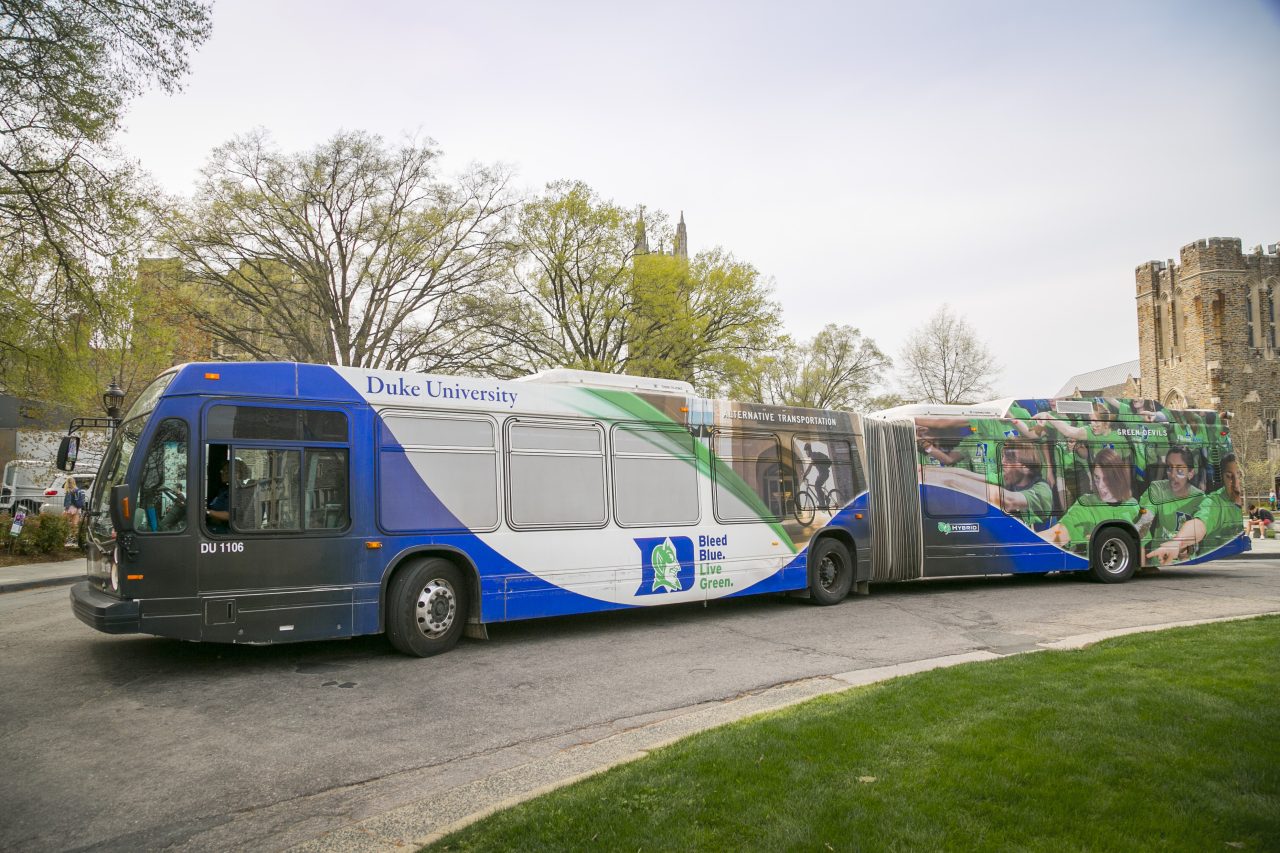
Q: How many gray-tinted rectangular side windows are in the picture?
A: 3